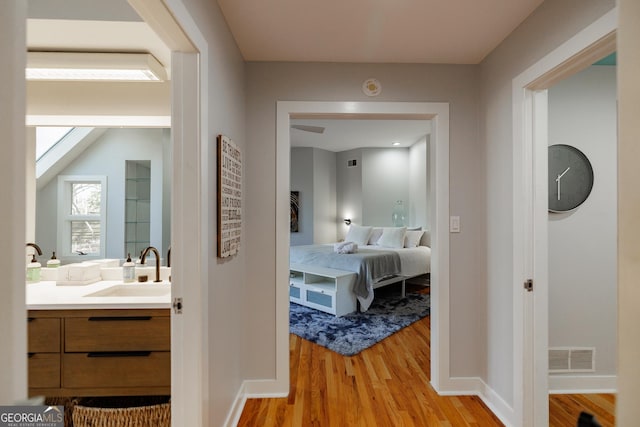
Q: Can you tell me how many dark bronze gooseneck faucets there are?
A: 2